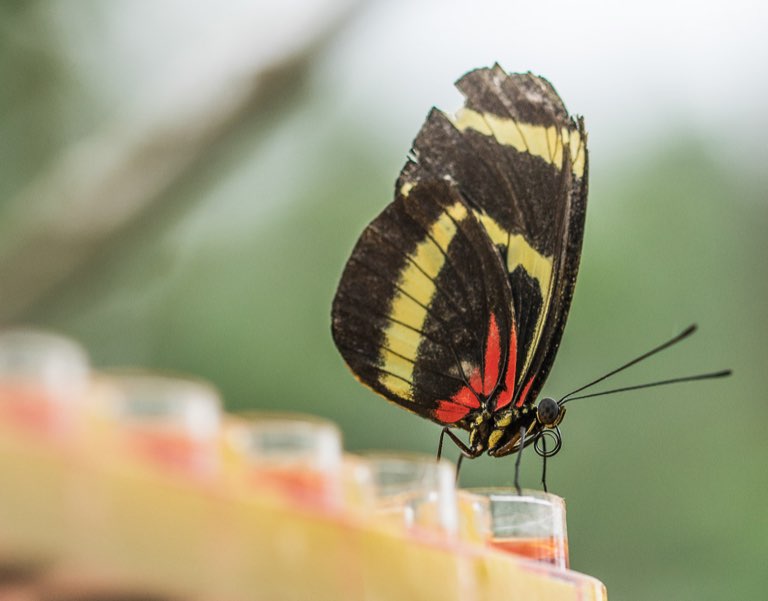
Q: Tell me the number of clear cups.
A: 5